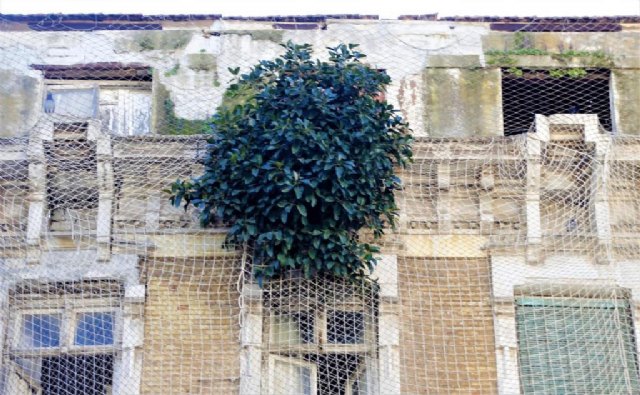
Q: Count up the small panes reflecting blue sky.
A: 2